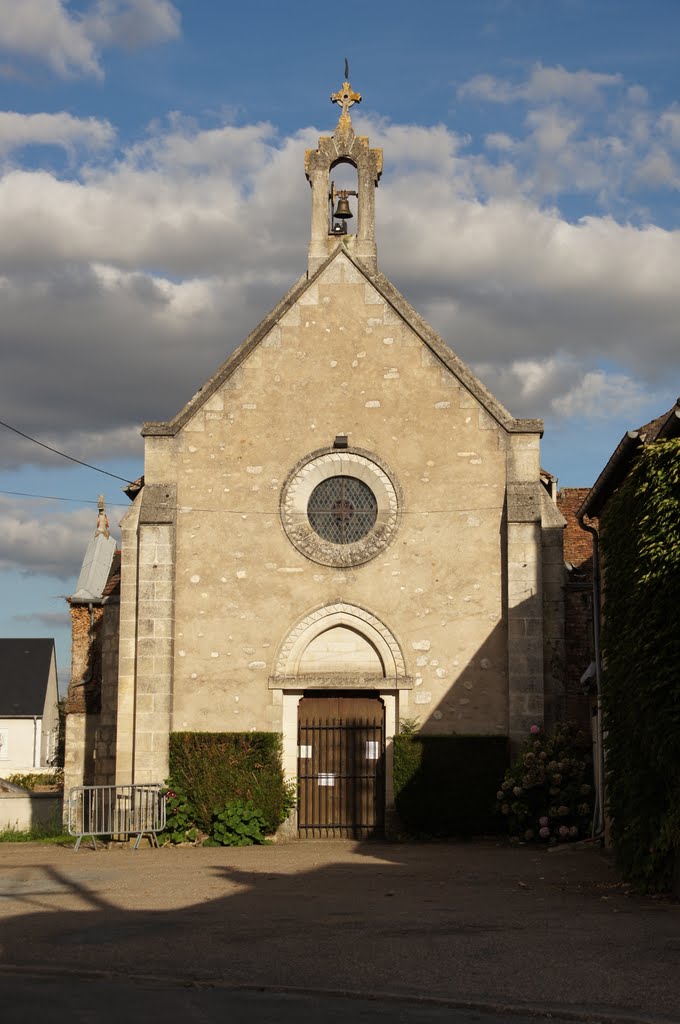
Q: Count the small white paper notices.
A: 3